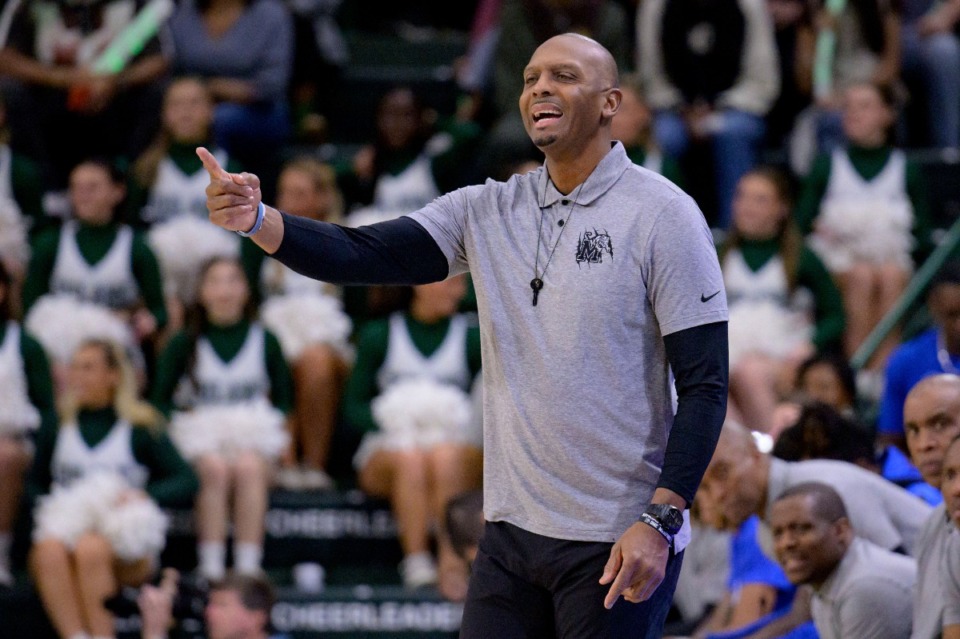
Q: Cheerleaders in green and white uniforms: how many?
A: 12